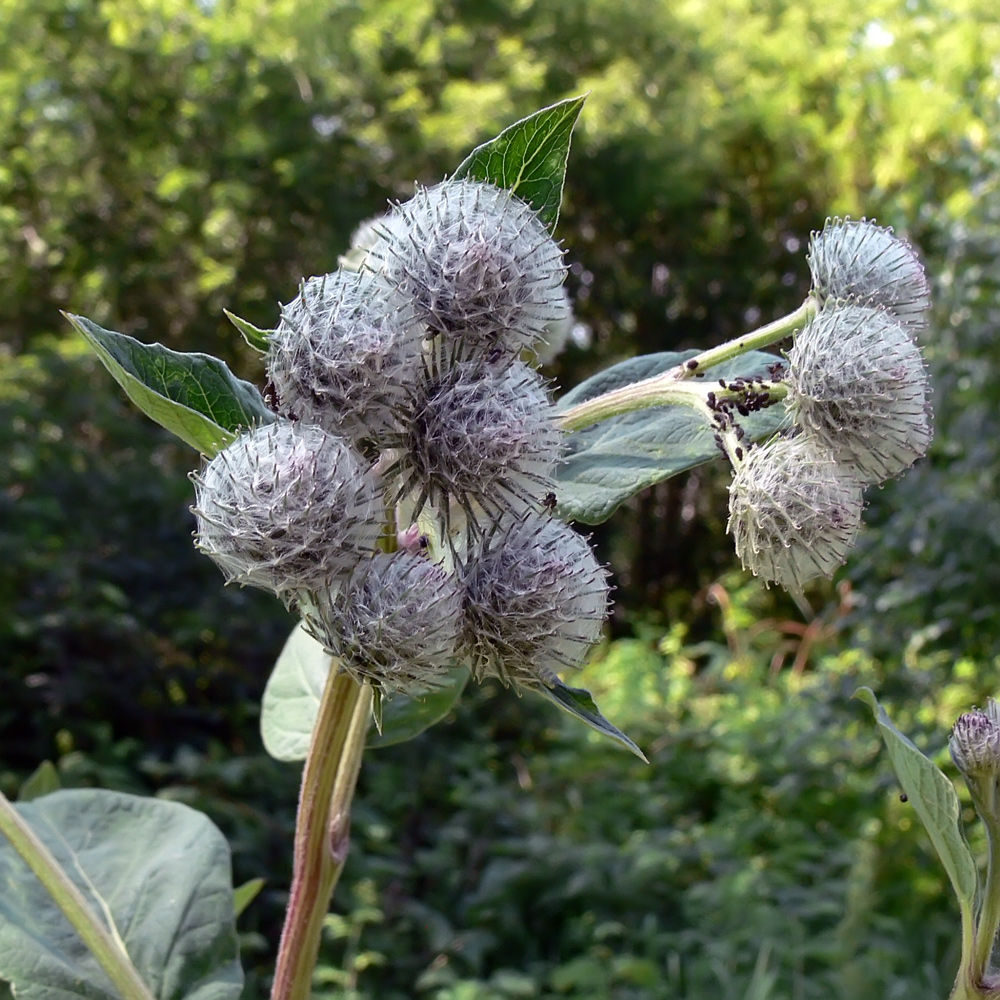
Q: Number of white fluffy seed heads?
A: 9